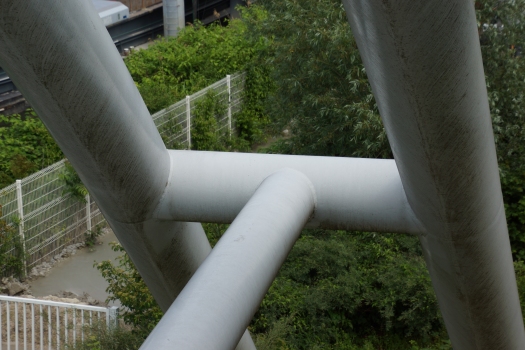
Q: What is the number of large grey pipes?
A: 4